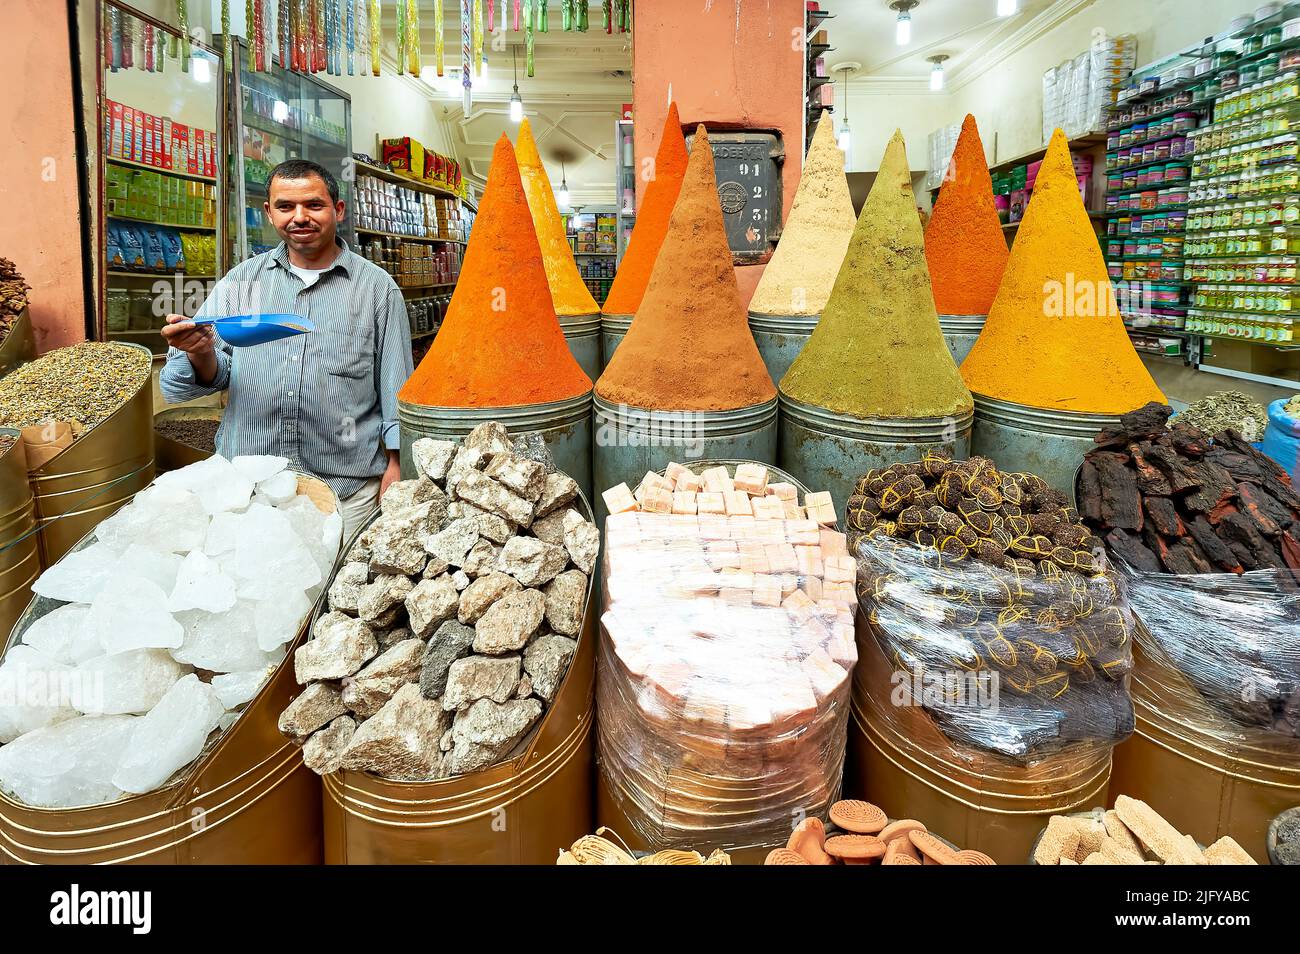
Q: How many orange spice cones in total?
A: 3